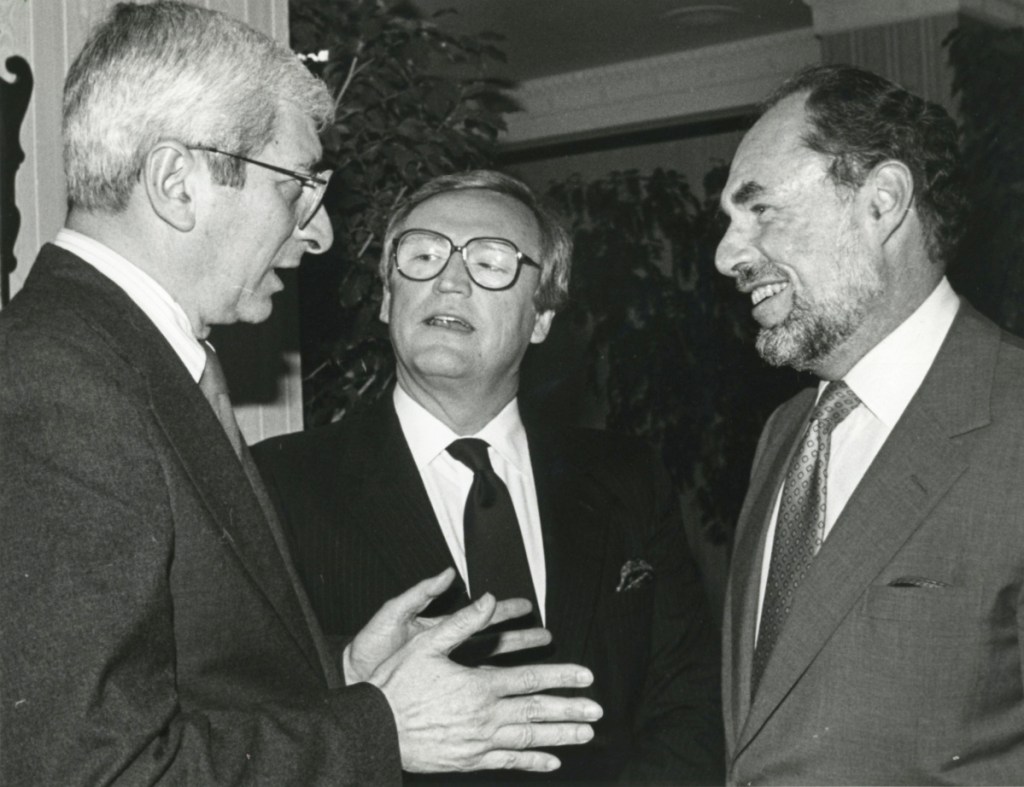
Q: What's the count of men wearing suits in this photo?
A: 3